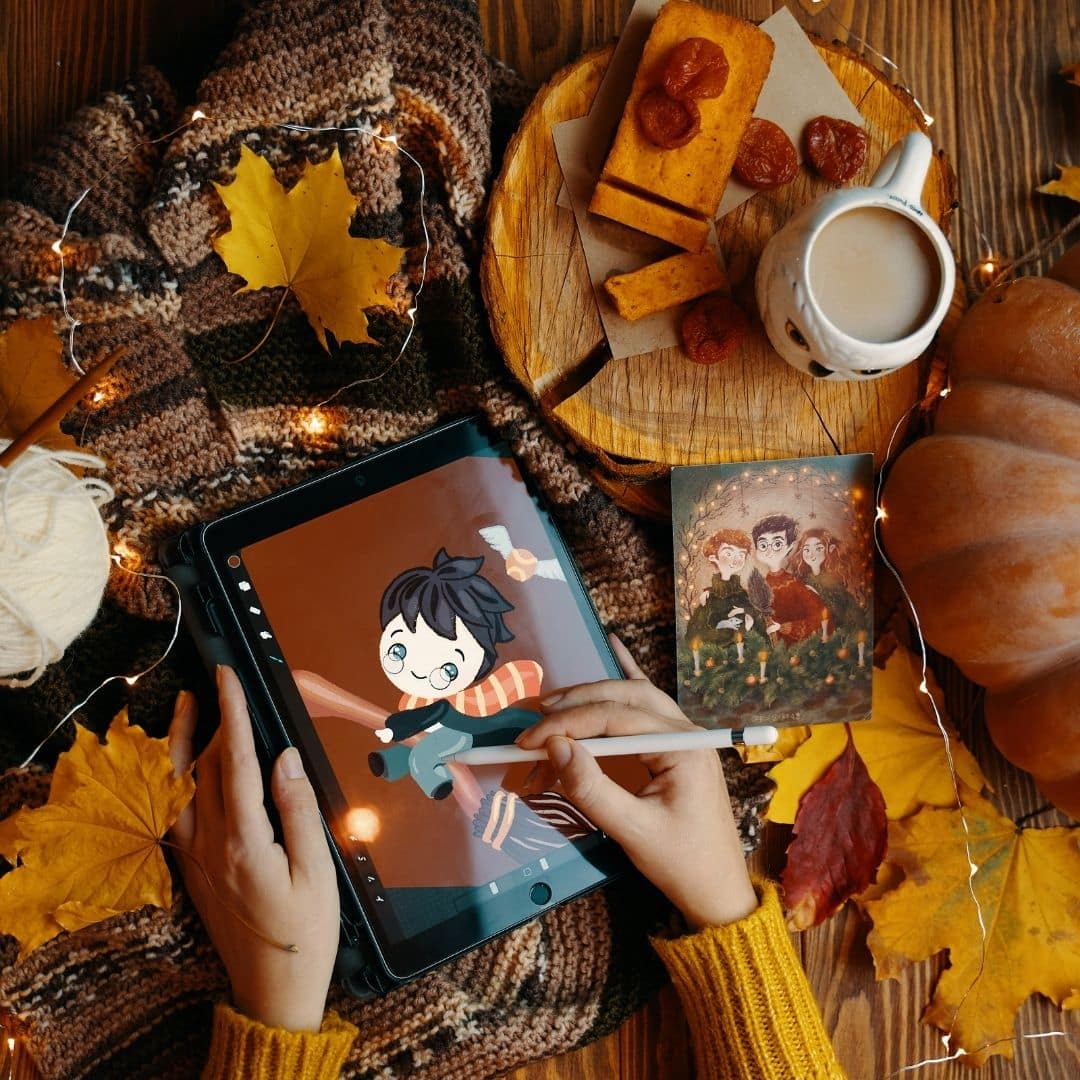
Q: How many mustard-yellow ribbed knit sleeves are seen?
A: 2